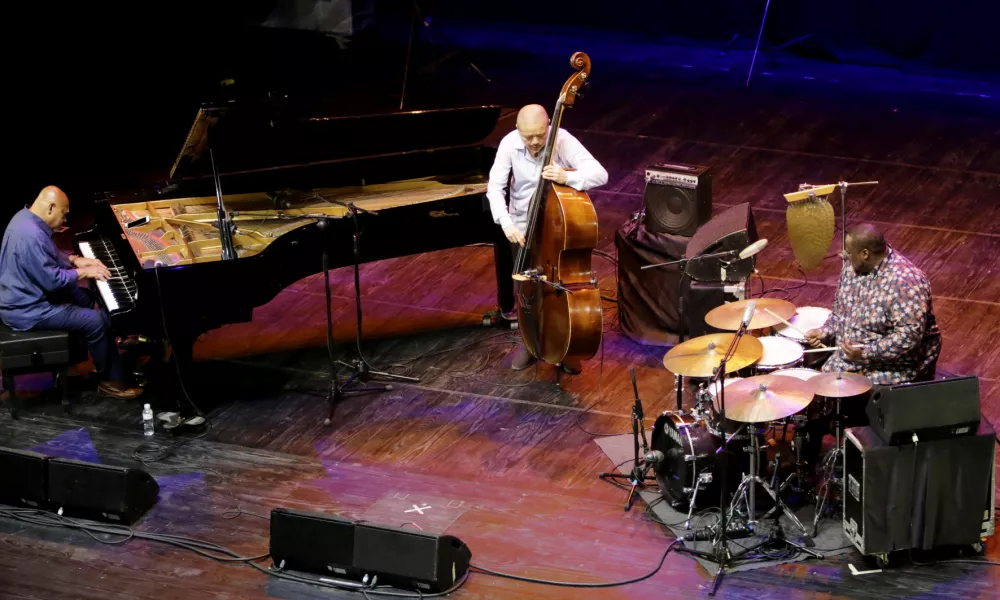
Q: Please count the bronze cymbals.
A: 4